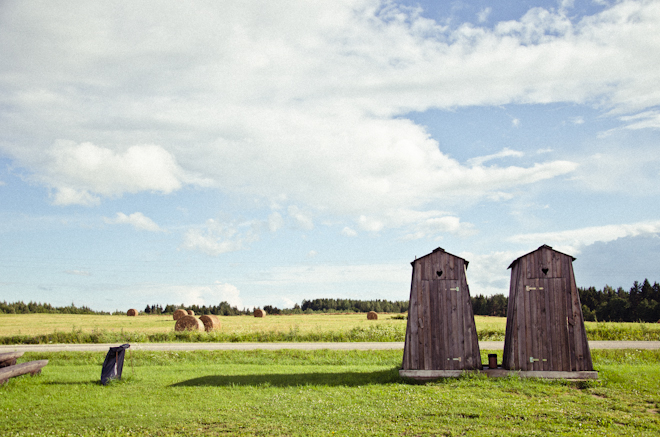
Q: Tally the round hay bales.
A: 7